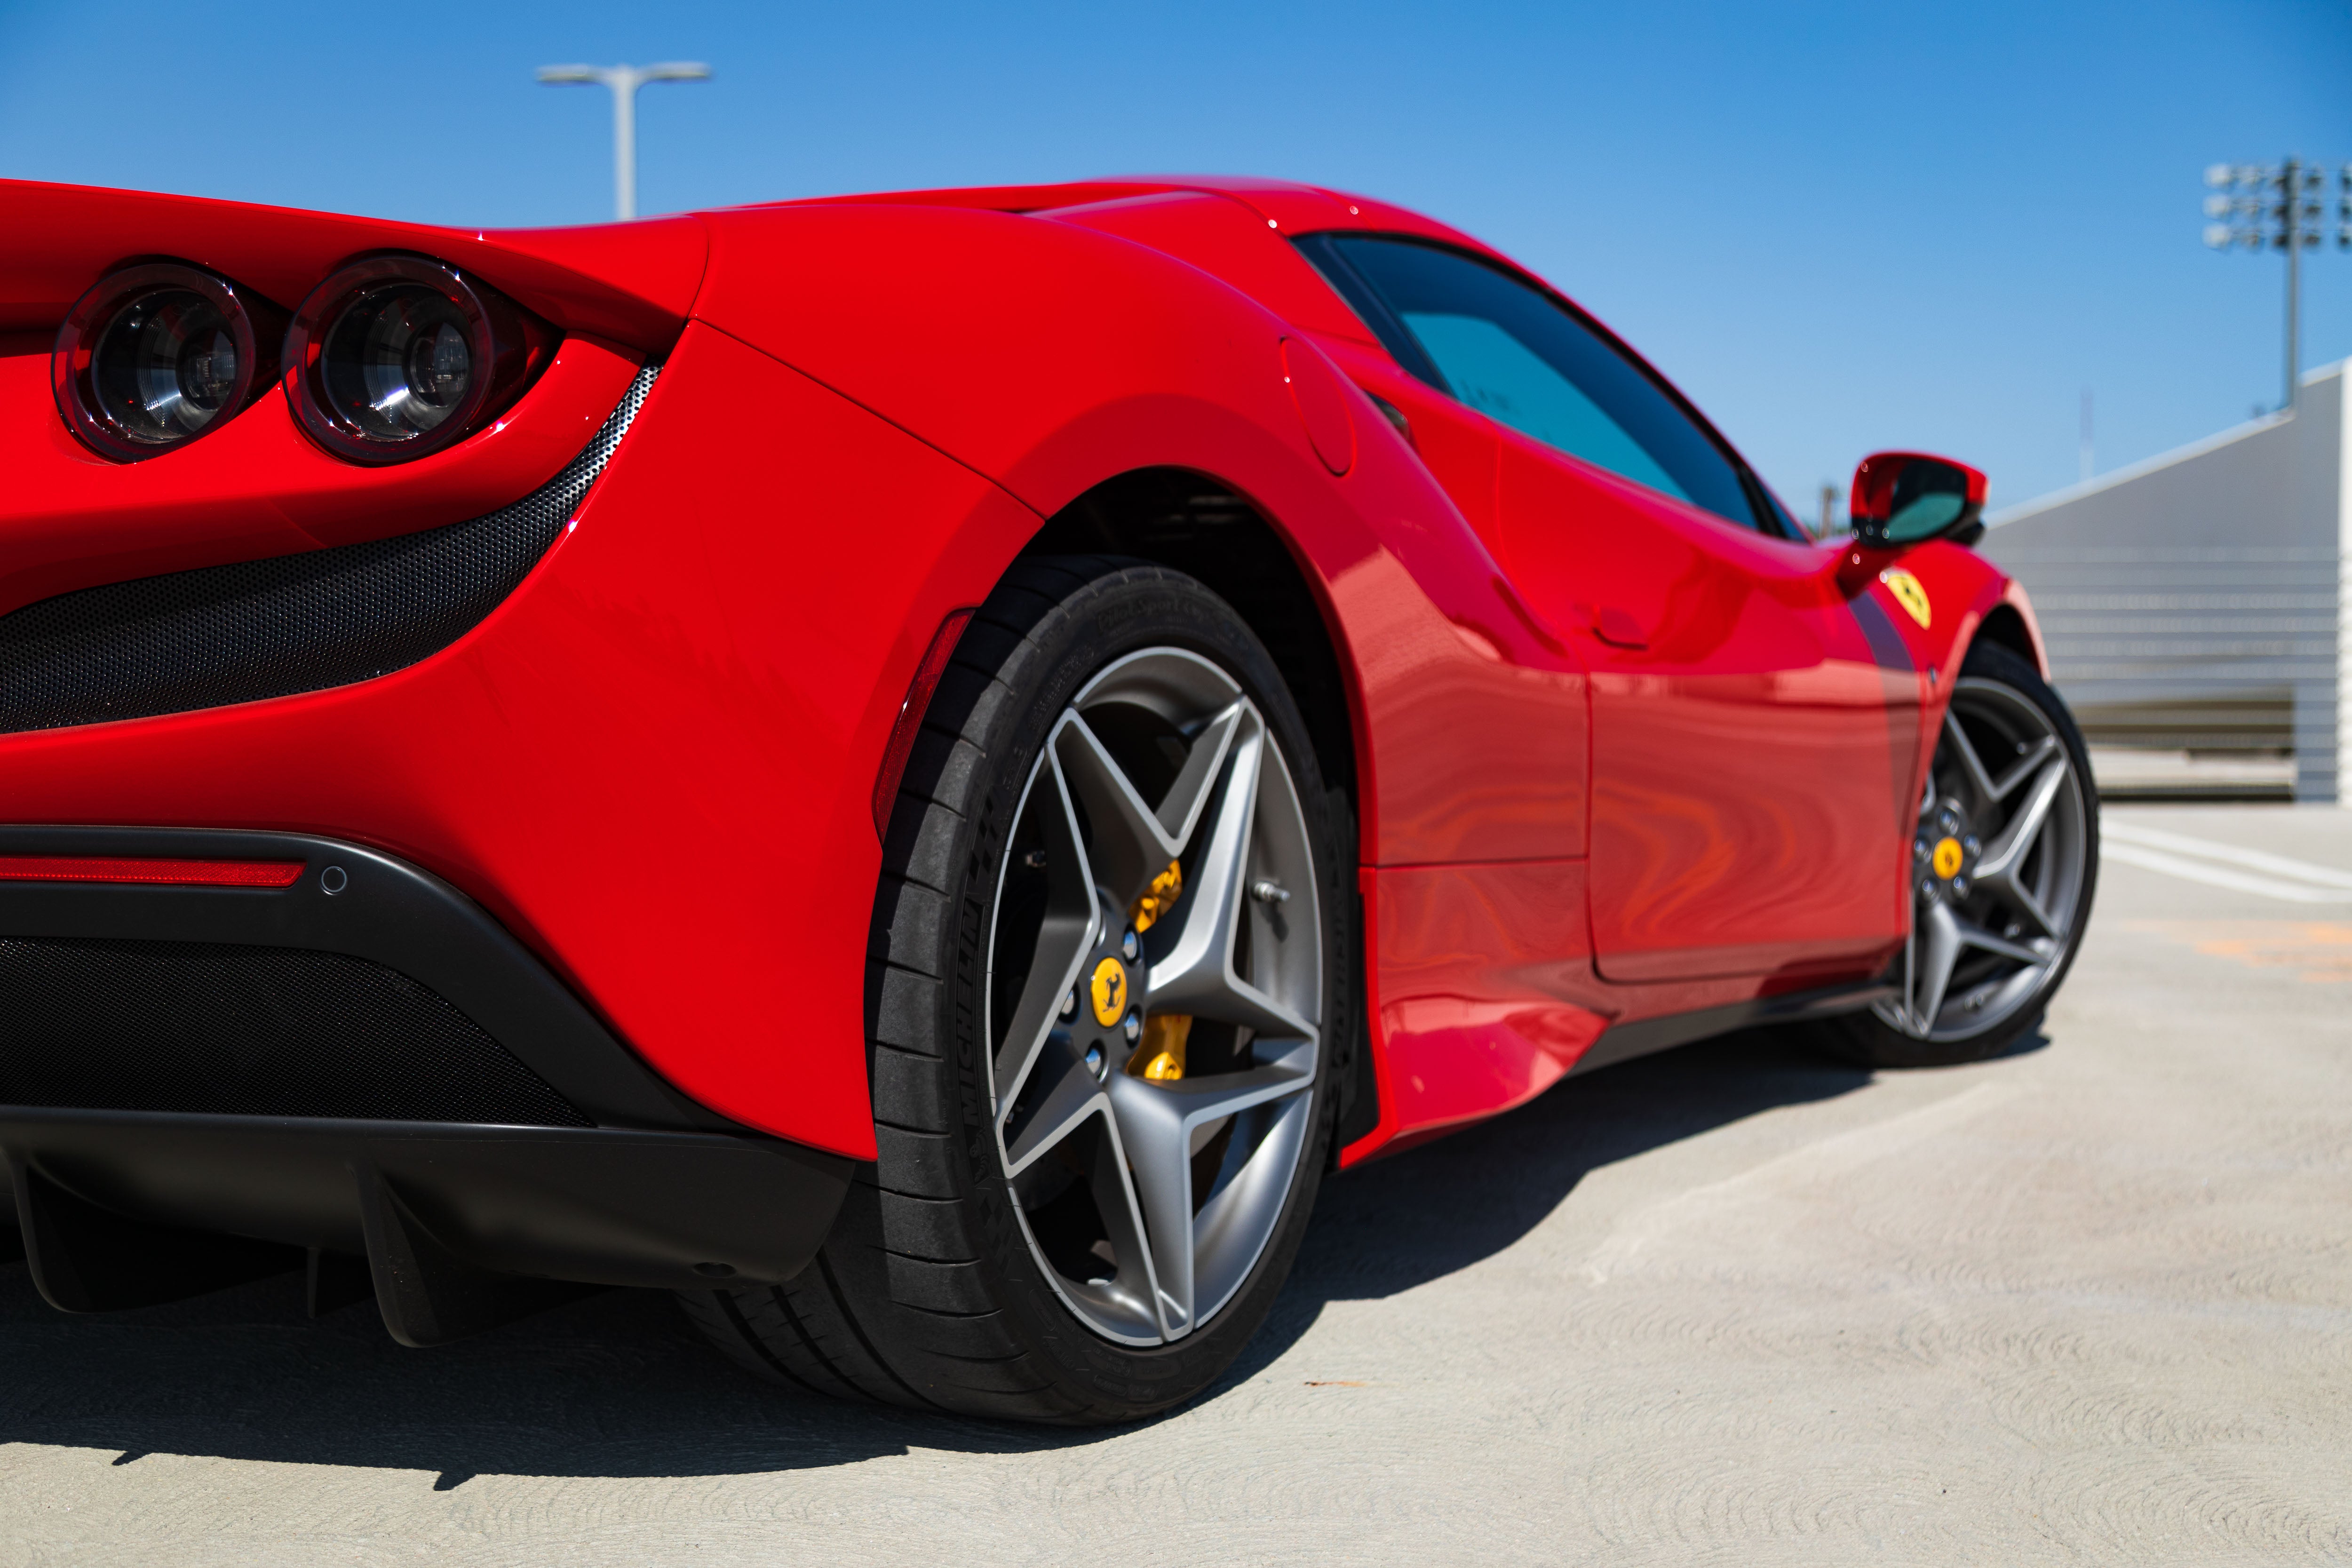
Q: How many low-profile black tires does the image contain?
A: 2